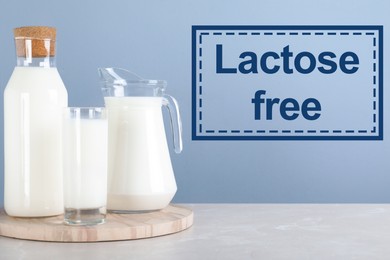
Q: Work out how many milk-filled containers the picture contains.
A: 3